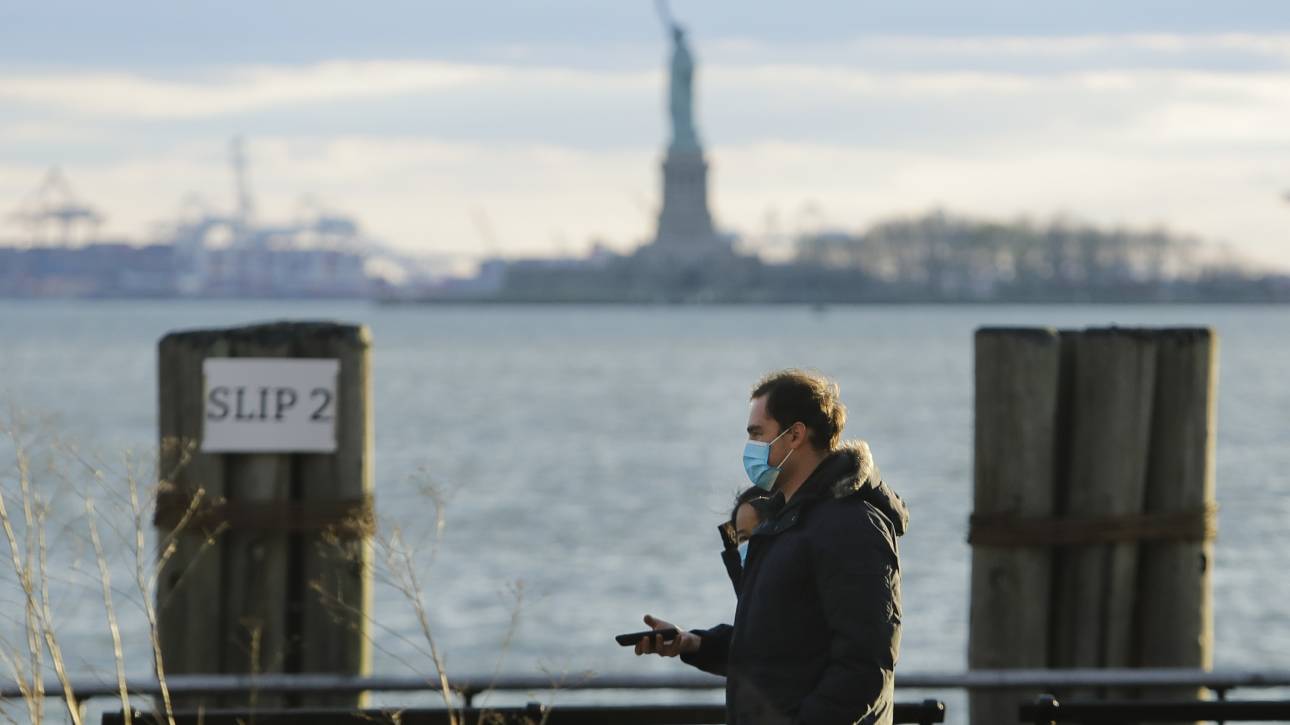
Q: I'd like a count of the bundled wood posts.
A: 2